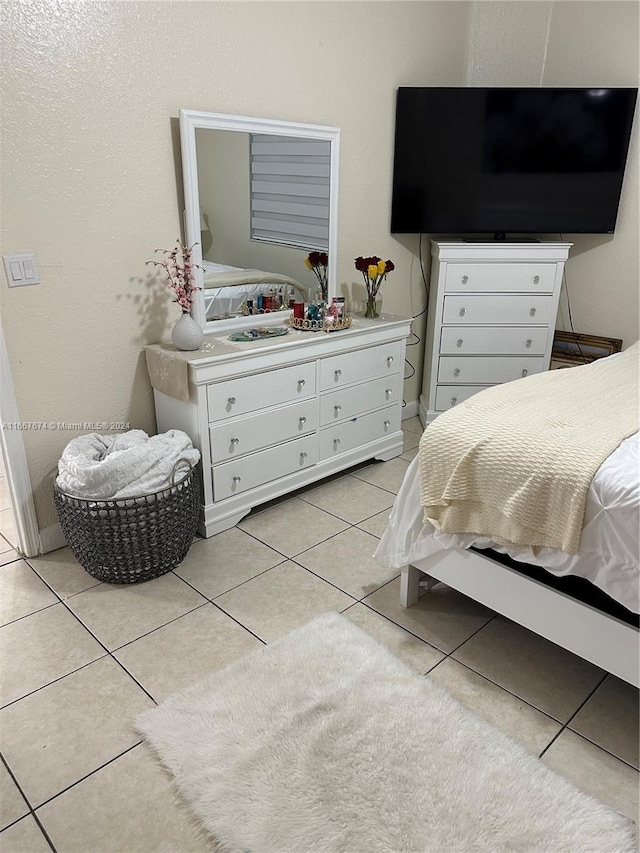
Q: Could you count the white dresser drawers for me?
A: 11